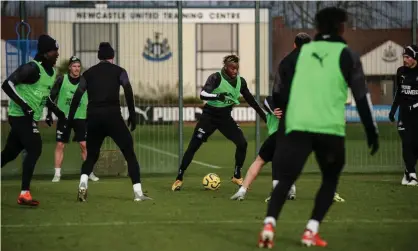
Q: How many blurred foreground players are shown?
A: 1